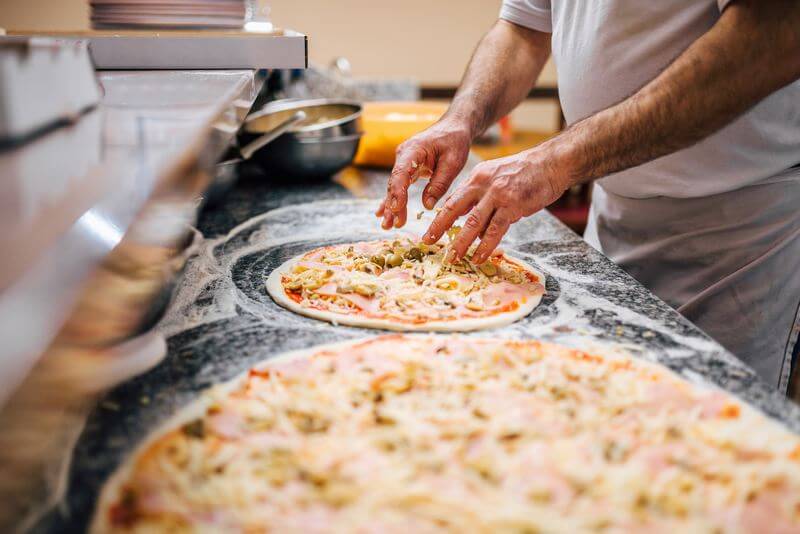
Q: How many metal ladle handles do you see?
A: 1